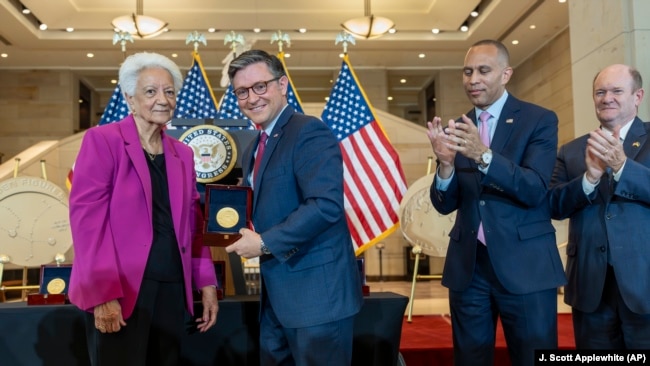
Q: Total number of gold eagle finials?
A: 5